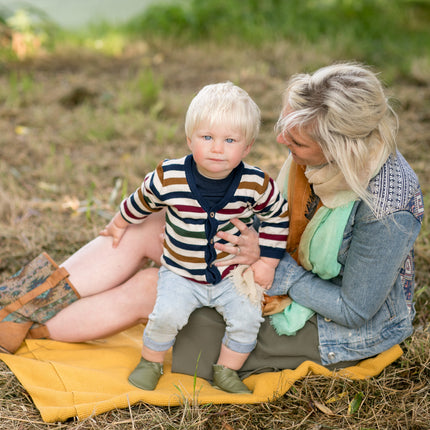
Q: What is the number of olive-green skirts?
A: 1